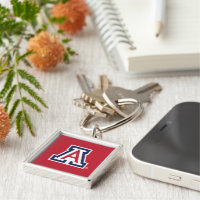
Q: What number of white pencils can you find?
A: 1